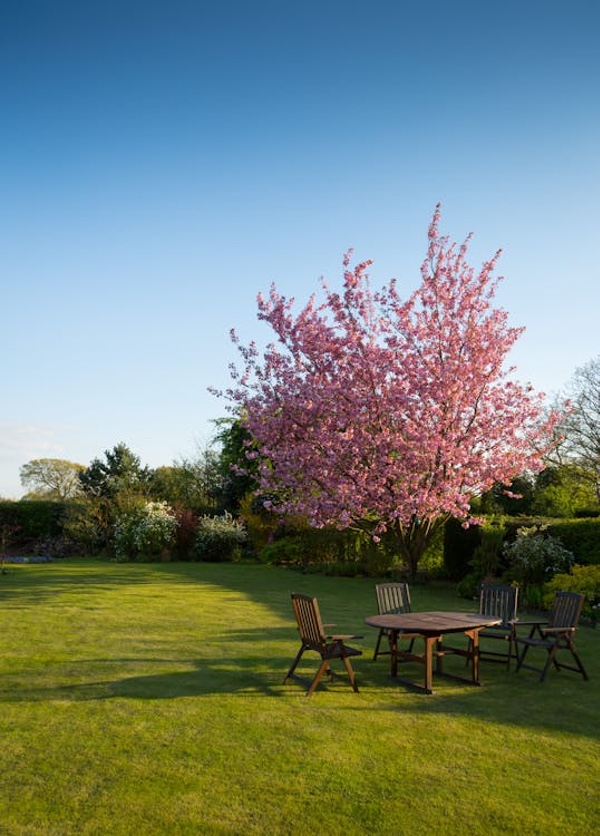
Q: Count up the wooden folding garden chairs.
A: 4